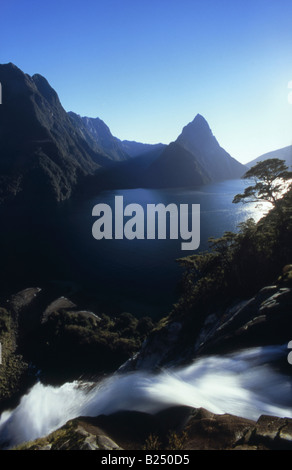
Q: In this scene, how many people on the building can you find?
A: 0